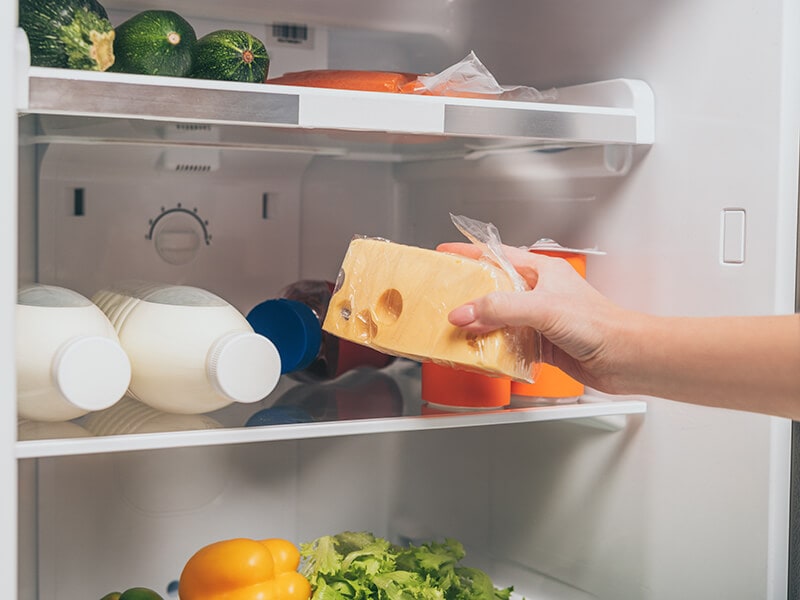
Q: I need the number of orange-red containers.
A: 2